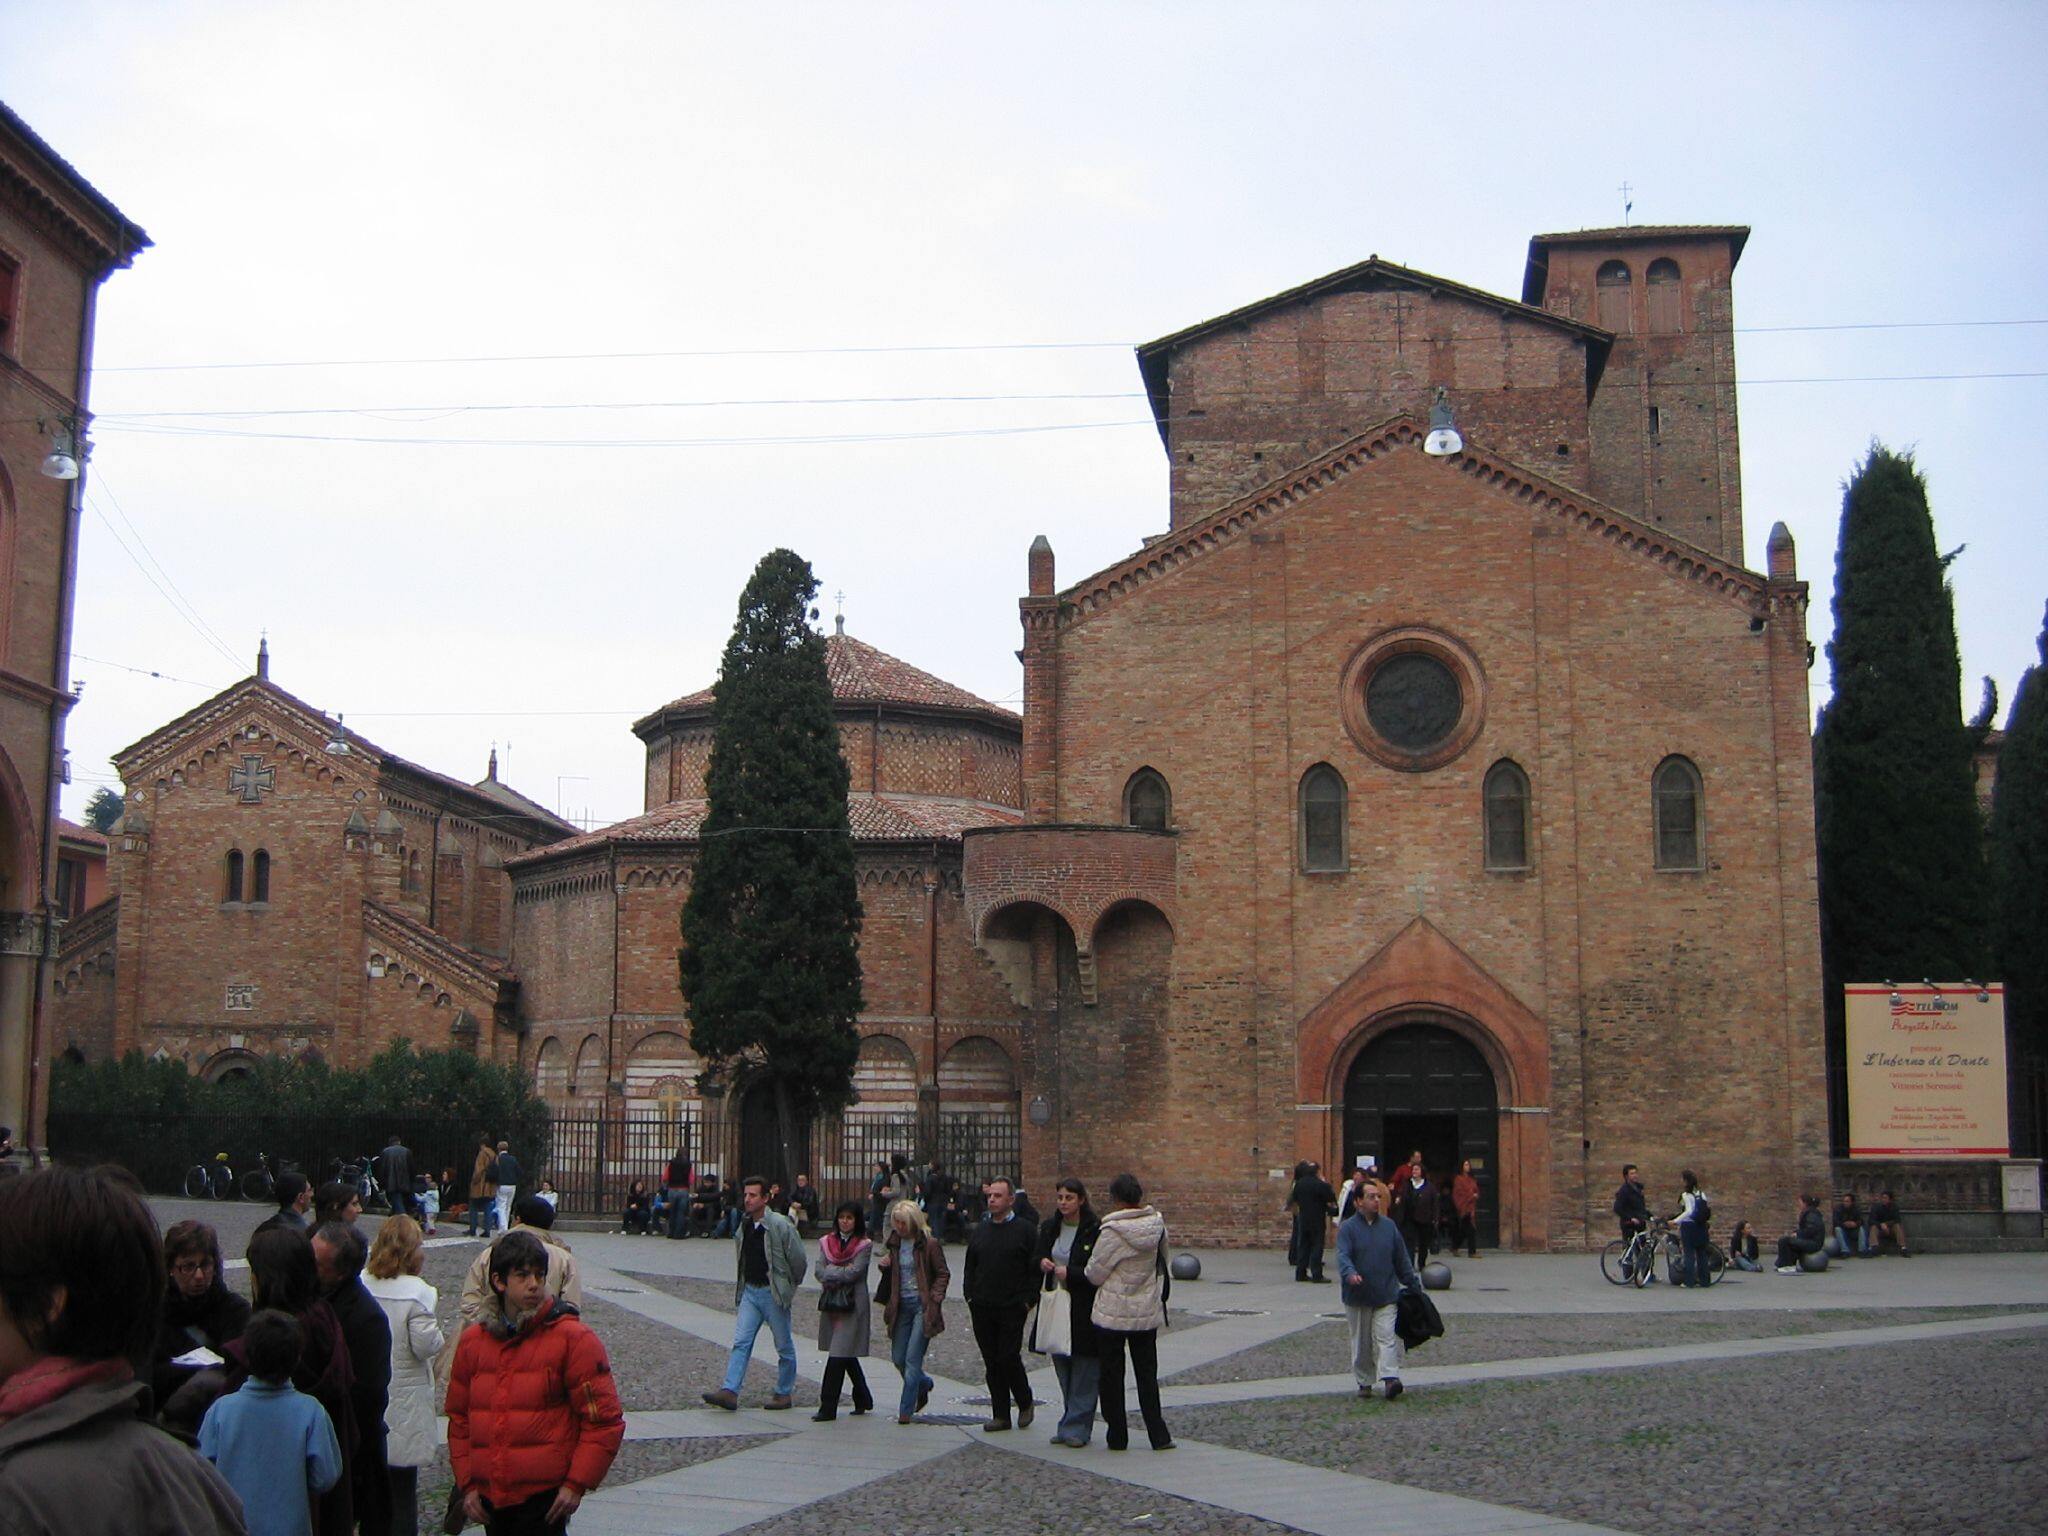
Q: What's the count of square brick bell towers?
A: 1